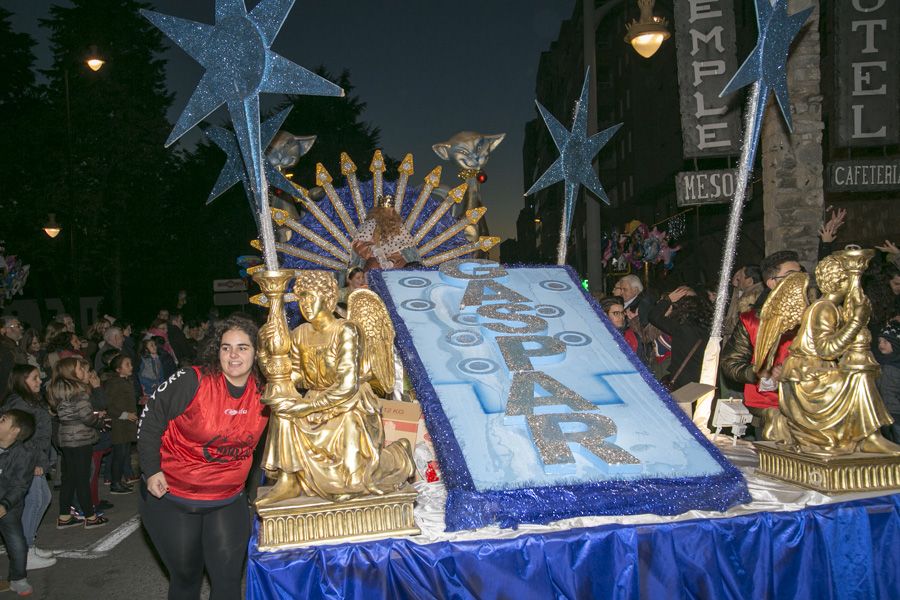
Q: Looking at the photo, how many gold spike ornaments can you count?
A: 13